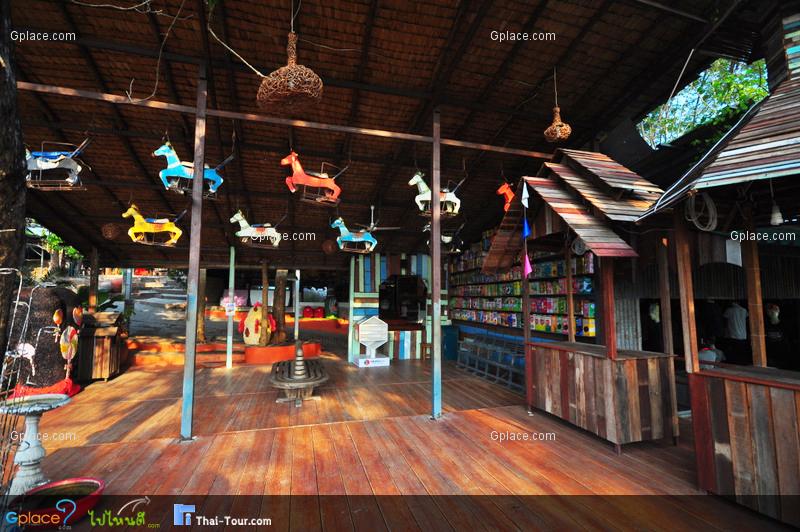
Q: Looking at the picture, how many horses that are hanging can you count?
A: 9